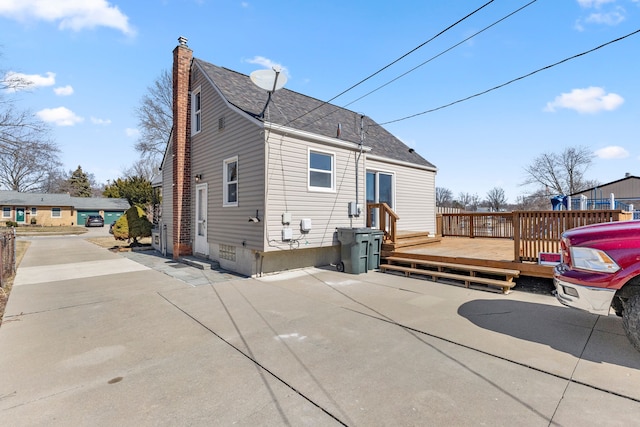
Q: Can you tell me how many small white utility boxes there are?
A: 3